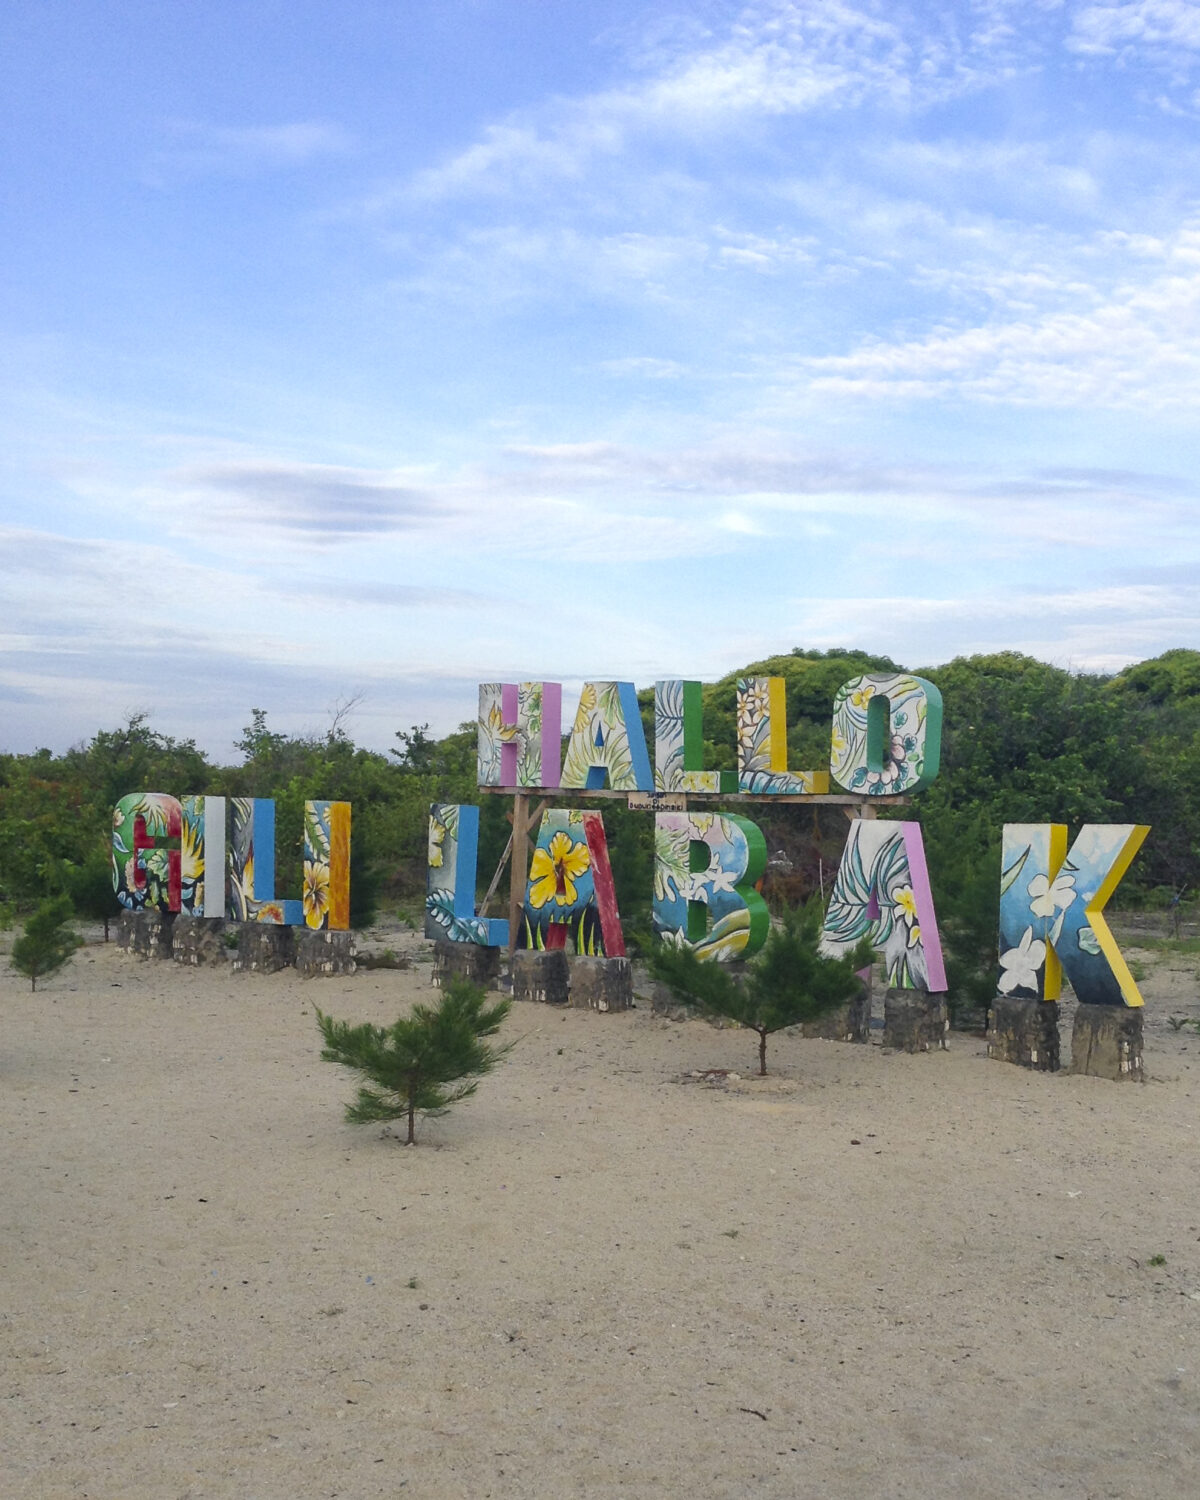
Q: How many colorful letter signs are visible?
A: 14